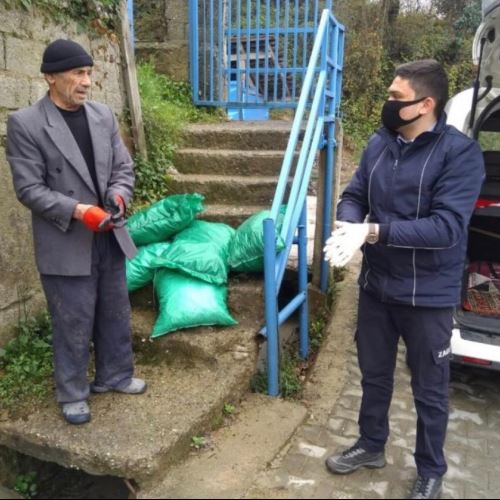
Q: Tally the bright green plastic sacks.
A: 5